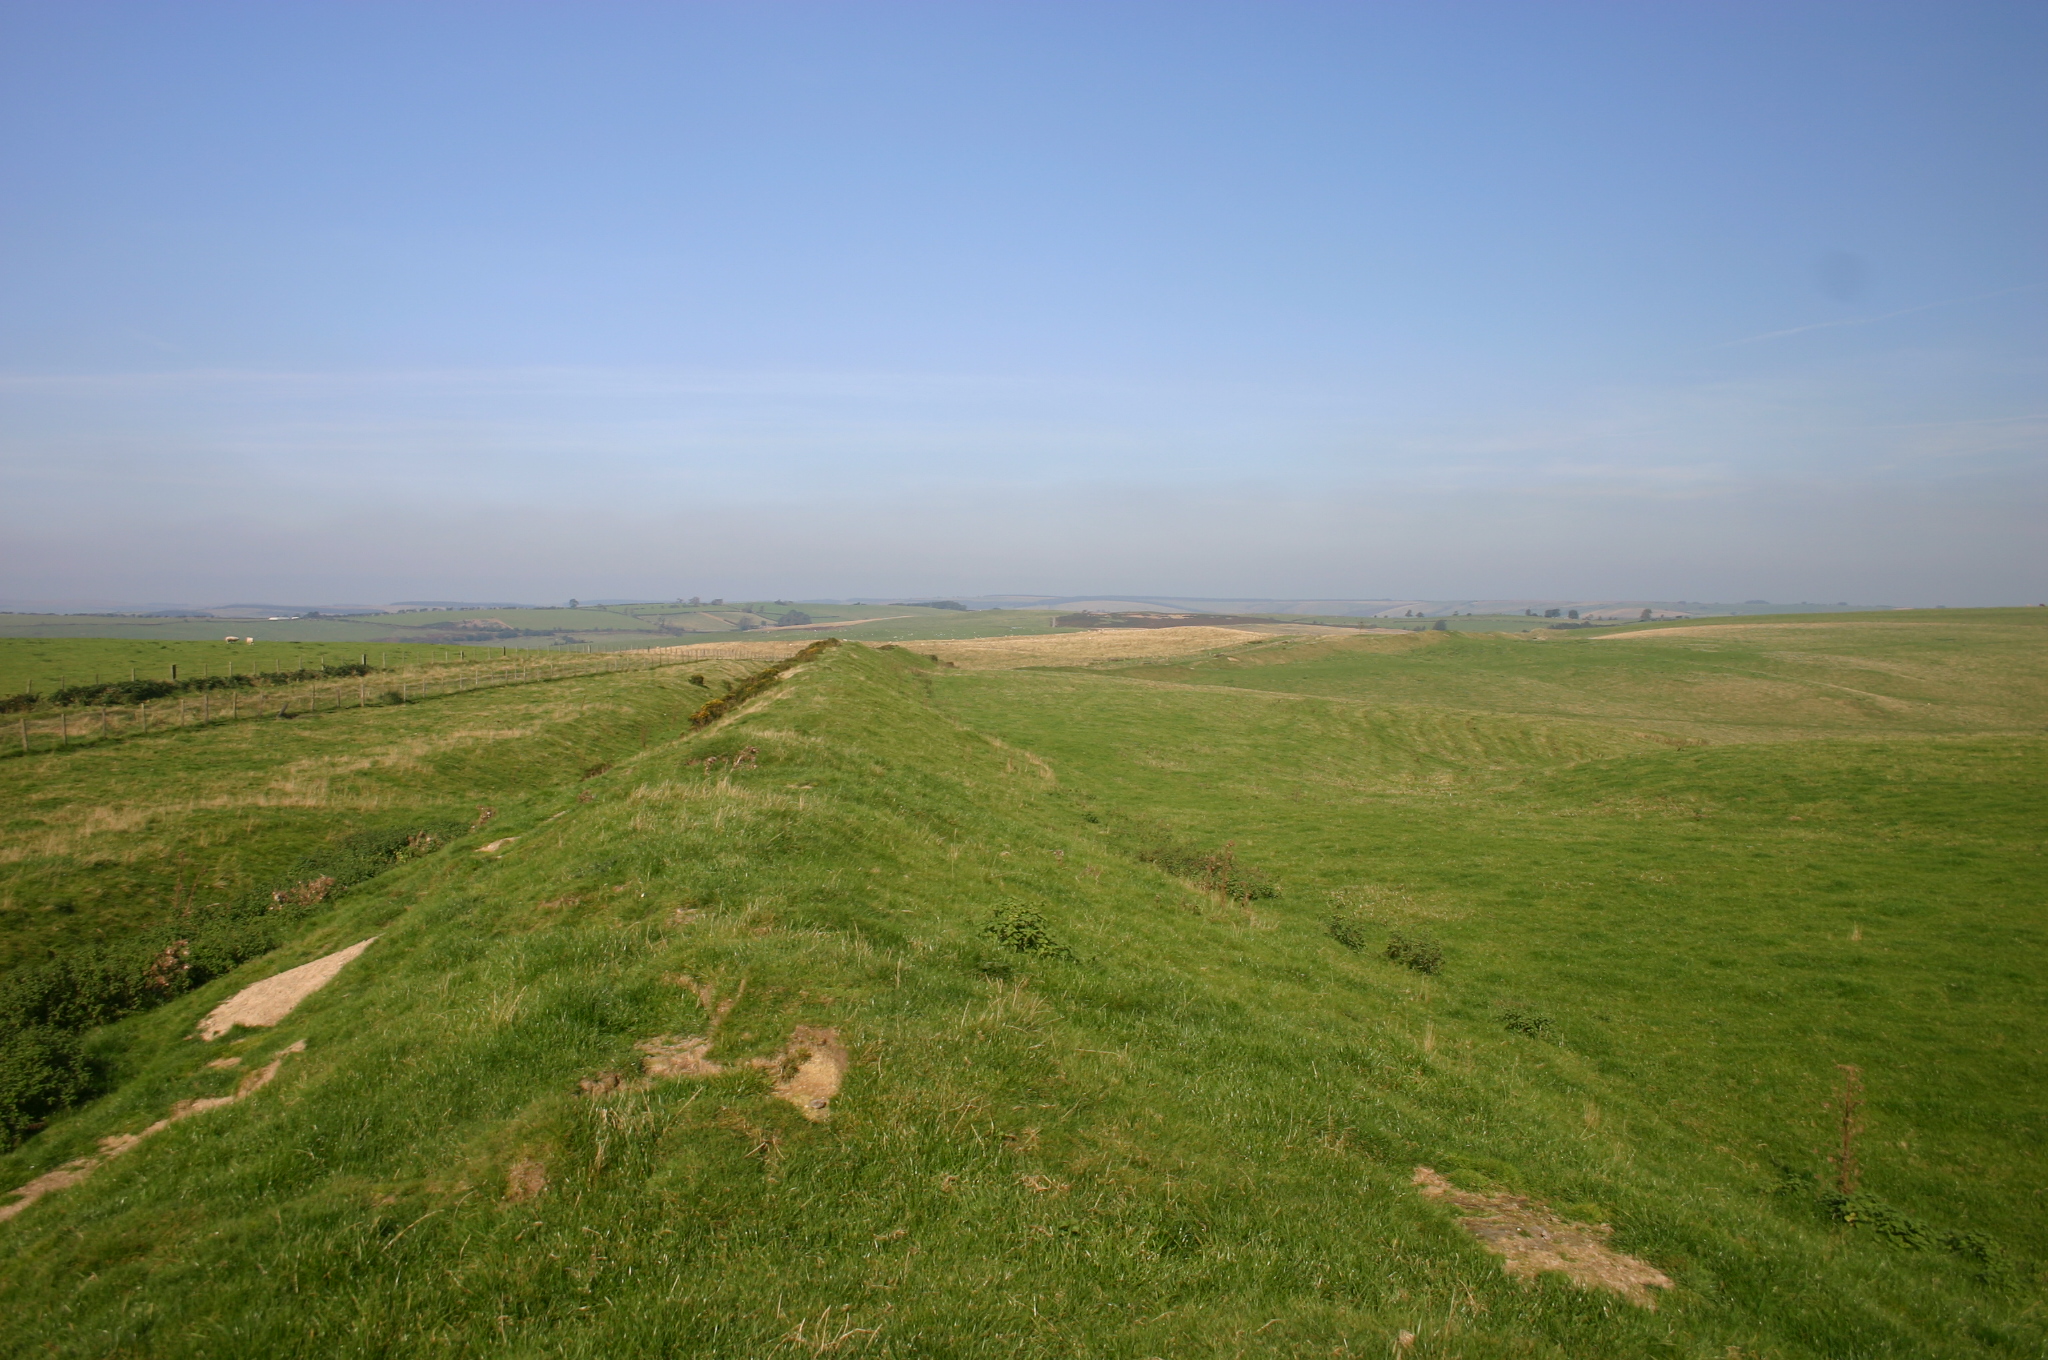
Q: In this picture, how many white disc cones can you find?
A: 0